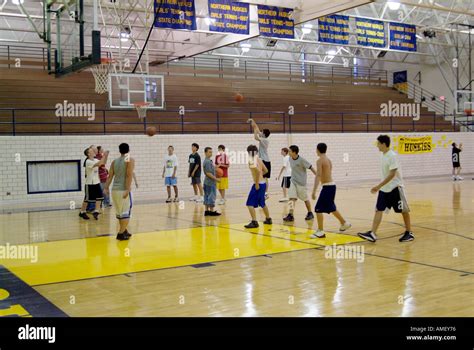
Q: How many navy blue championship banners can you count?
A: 6